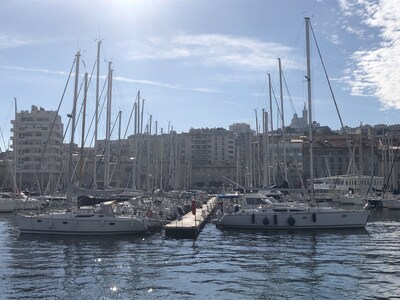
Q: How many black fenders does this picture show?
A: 5